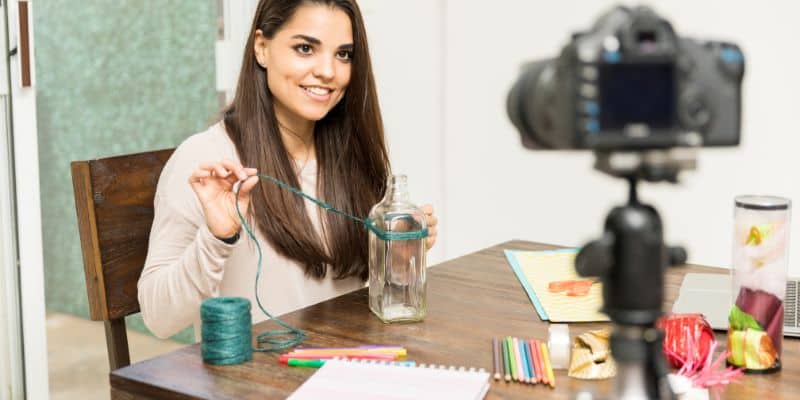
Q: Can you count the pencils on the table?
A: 9